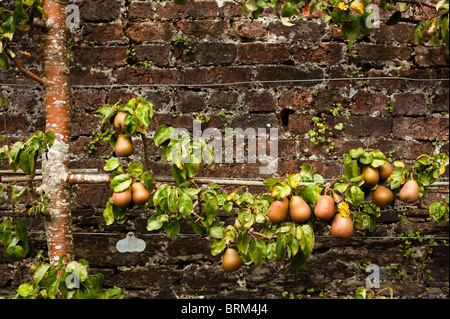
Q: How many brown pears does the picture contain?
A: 13